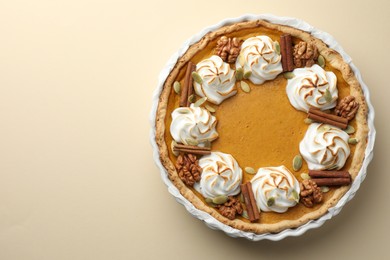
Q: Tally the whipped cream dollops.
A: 7